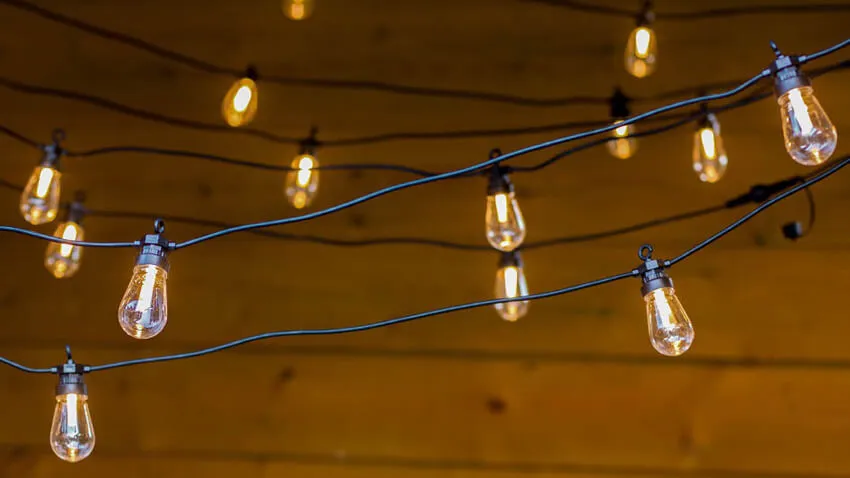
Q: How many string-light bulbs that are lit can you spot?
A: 14